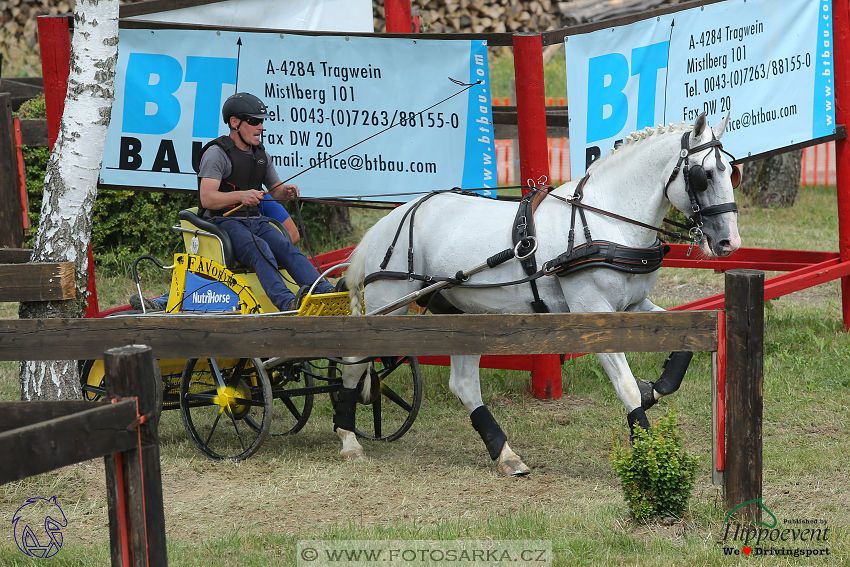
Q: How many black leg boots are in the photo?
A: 4